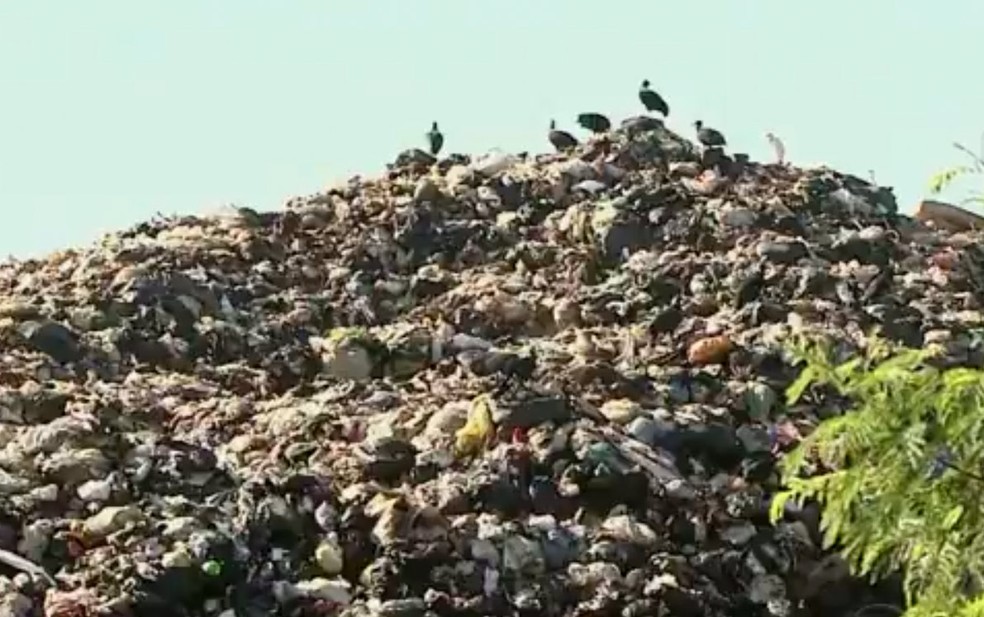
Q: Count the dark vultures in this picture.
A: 5